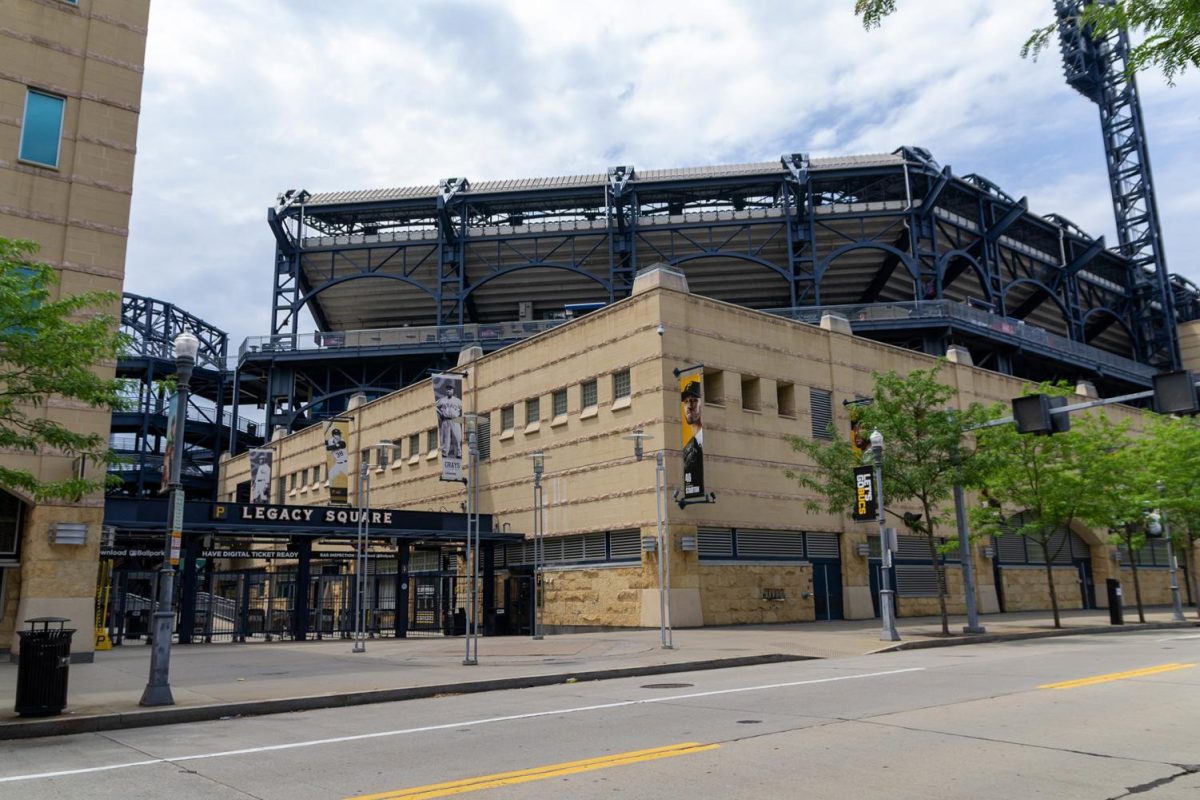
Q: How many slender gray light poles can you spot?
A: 4